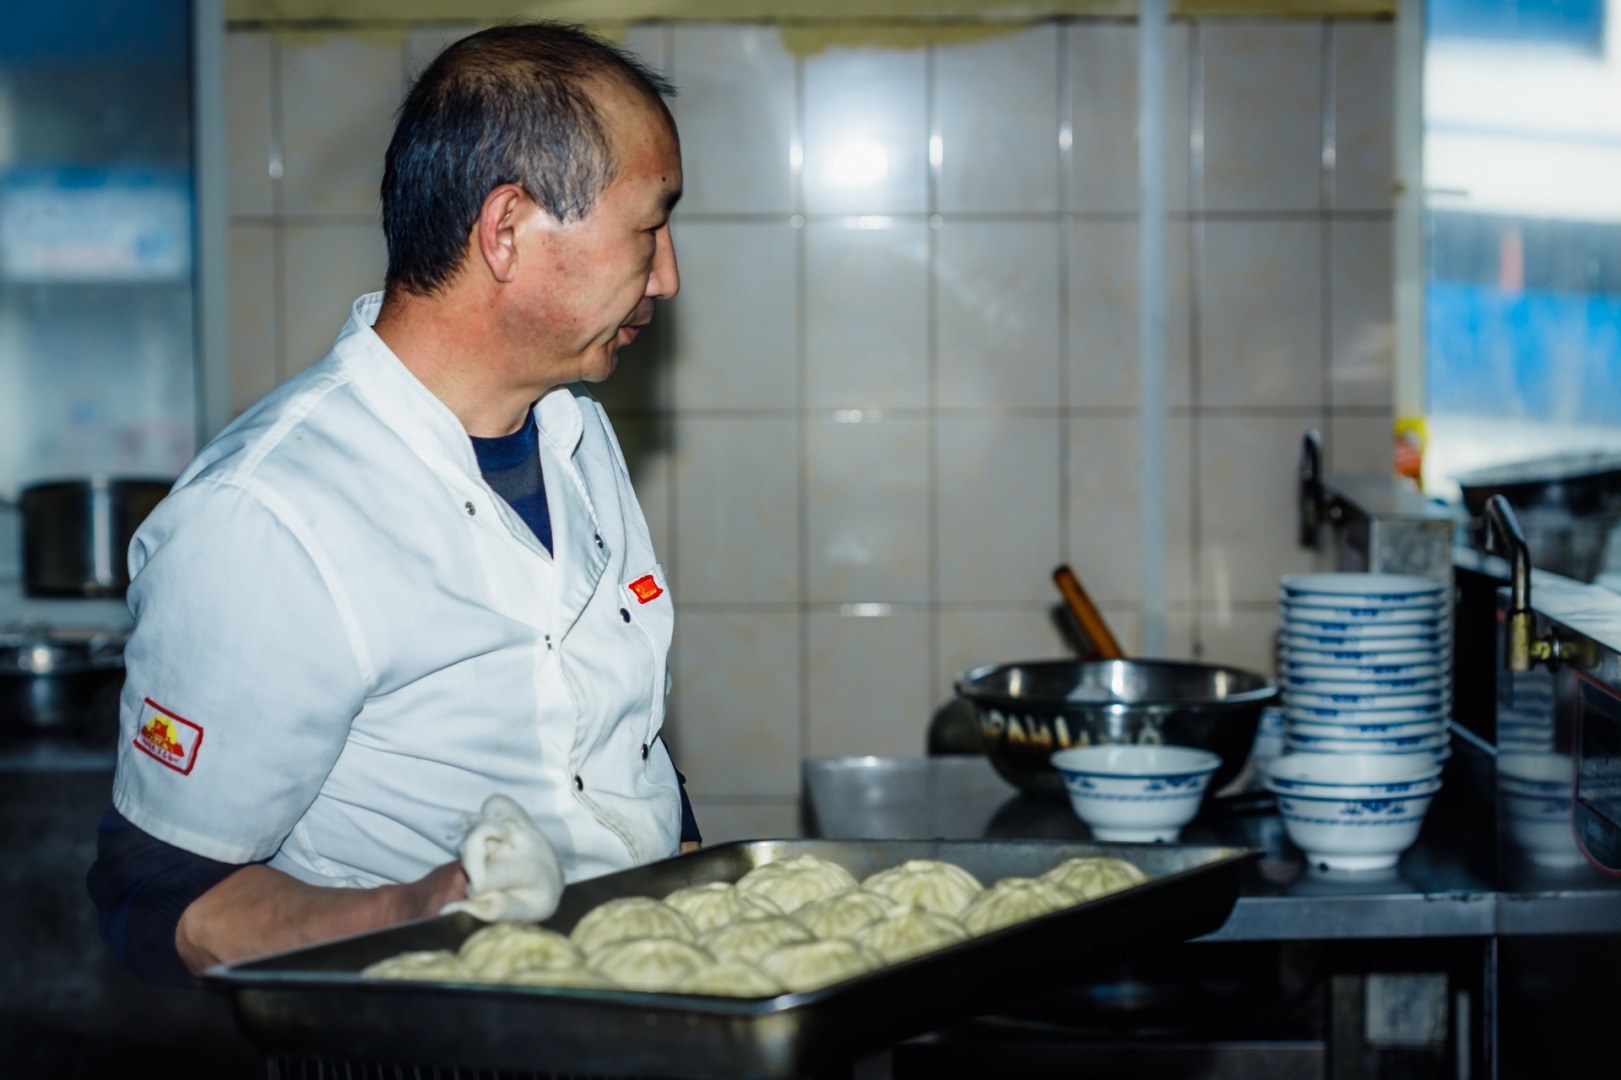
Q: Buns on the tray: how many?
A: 15